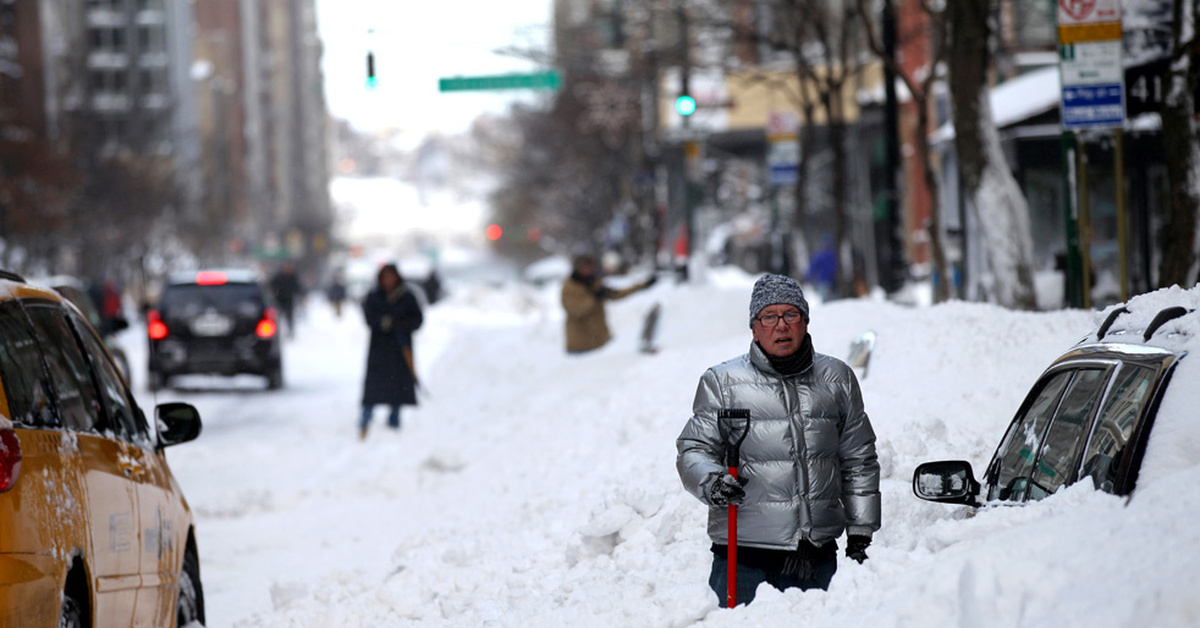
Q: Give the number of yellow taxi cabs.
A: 1